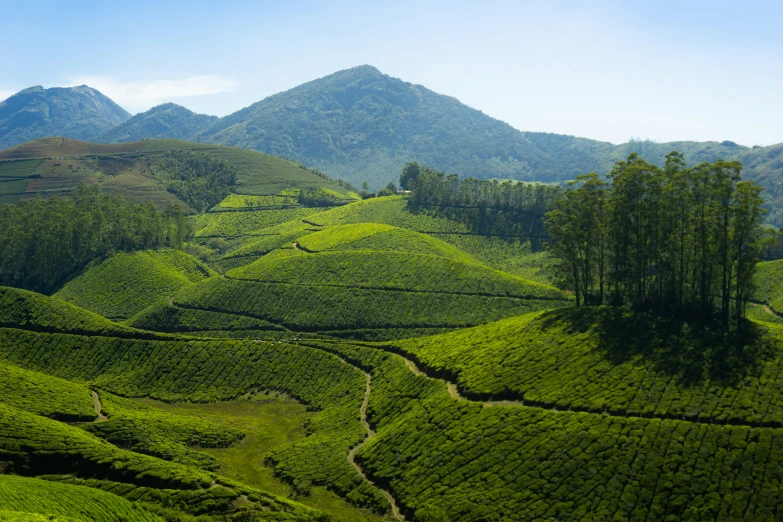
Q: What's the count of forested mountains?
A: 3